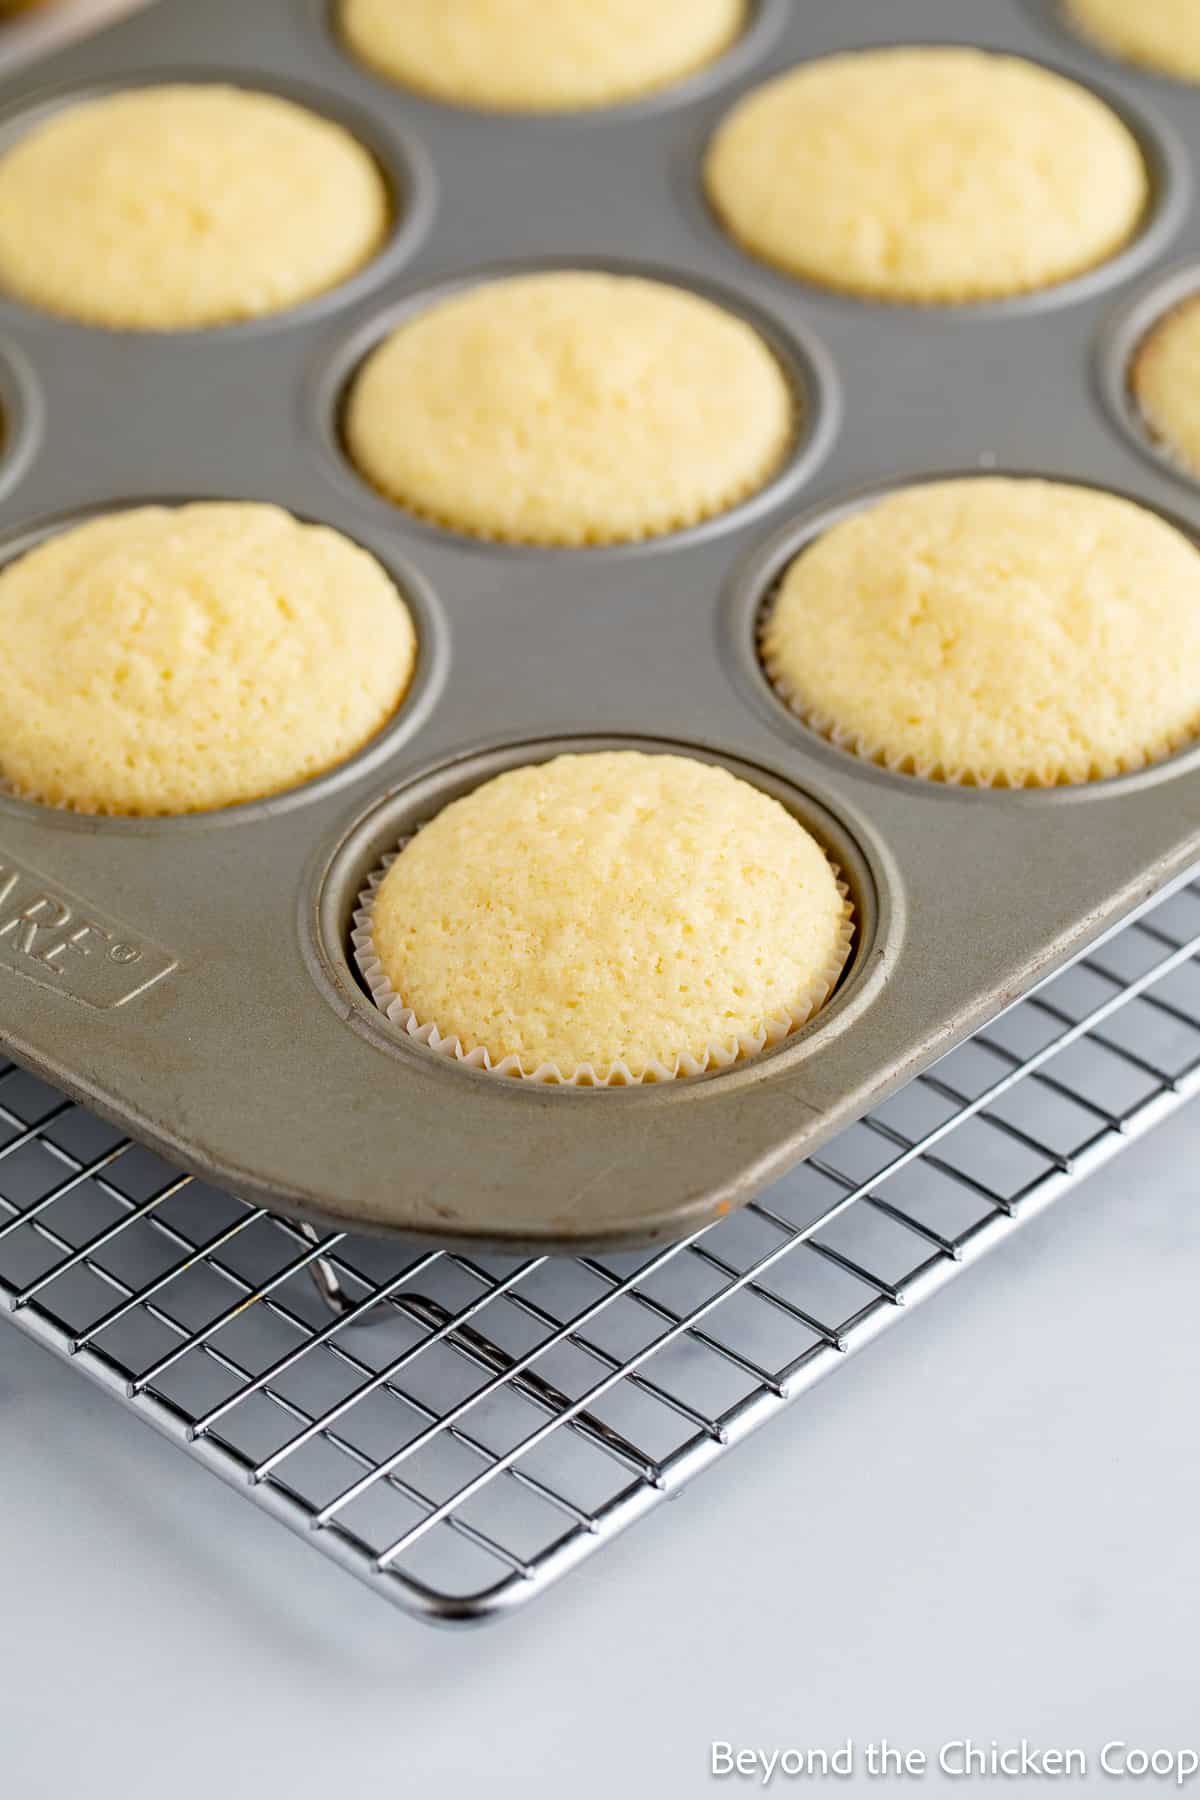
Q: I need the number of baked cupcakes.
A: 9